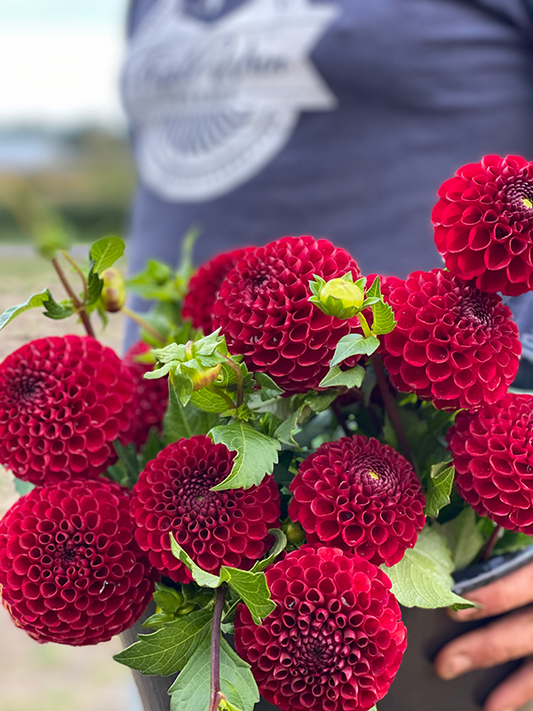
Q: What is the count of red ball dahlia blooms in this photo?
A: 11